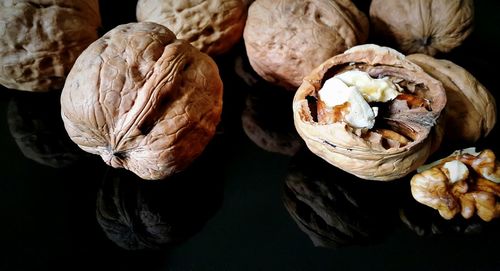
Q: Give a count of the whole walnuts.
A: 6